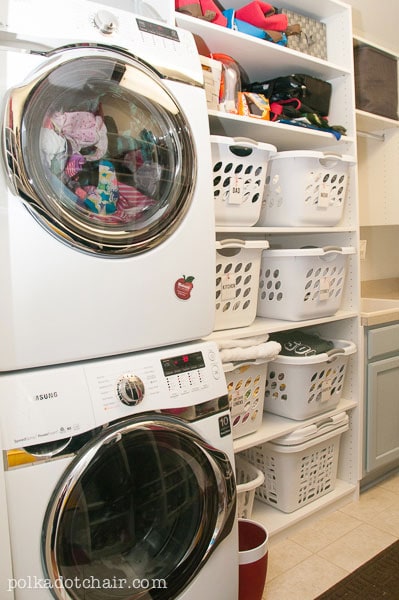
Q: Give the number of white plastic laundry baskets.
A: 8